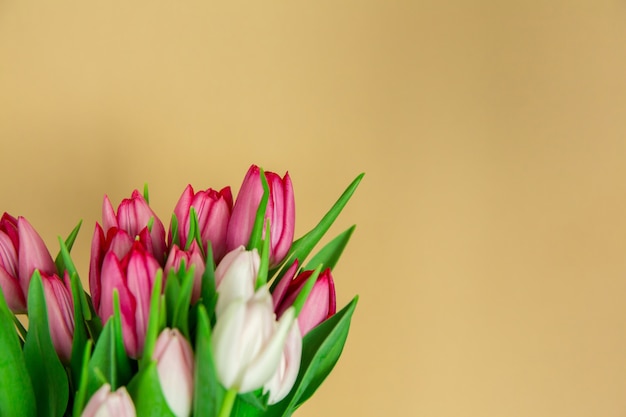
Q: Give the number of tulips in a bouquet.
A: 14